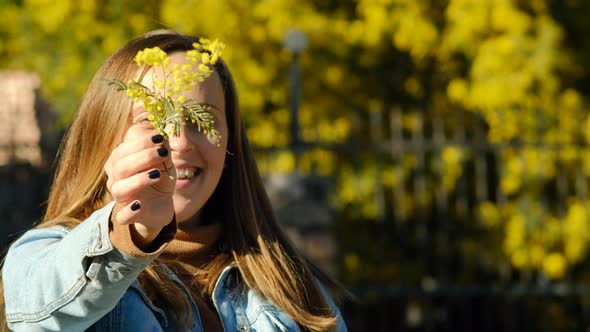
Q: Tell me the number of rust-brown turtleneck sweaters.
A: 1